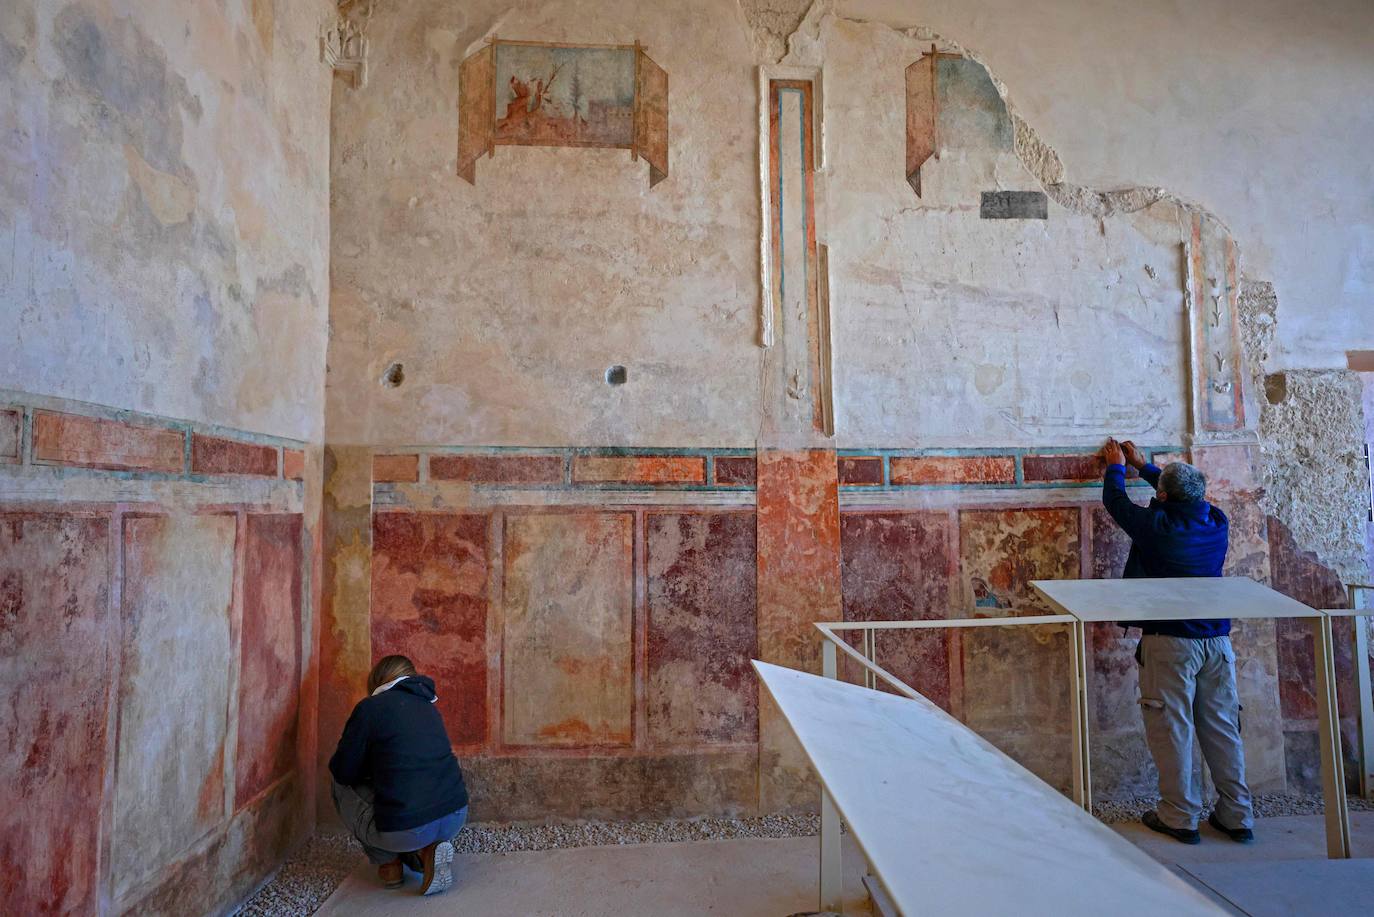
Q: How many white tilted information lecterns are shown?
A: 2